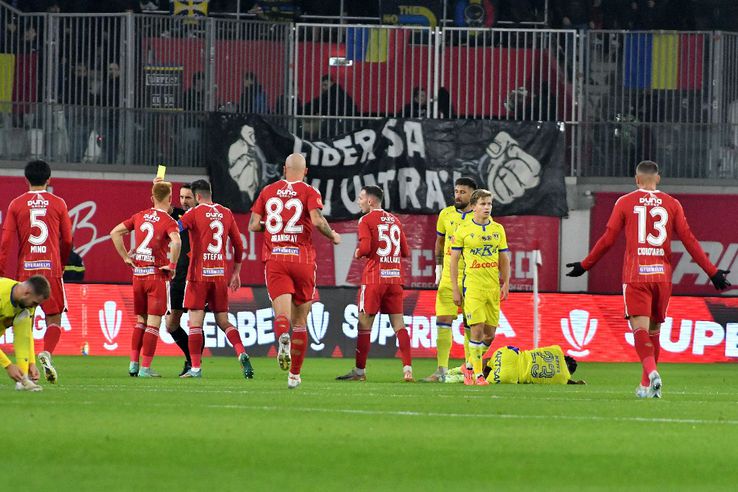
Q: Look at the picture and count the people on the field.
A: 11